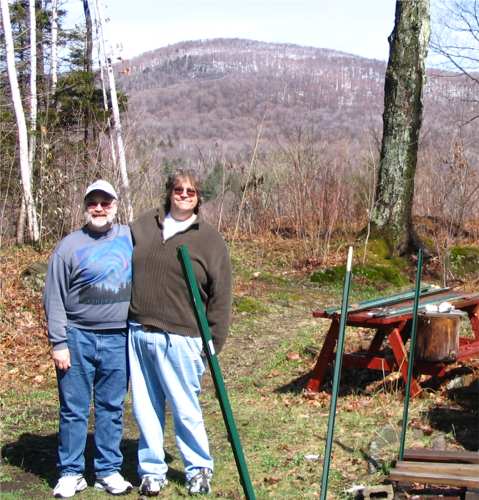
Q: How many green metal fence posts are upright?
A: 3